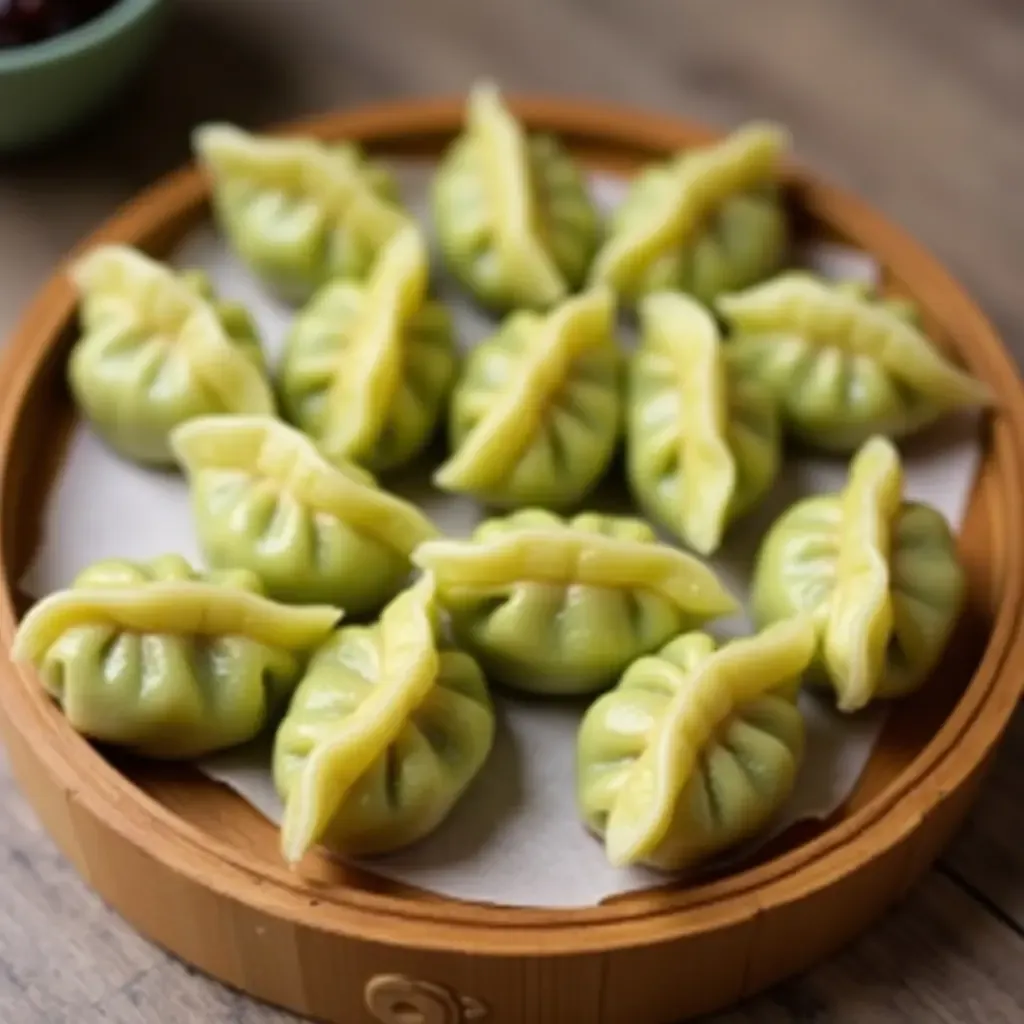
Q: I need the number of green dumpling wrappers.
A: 14